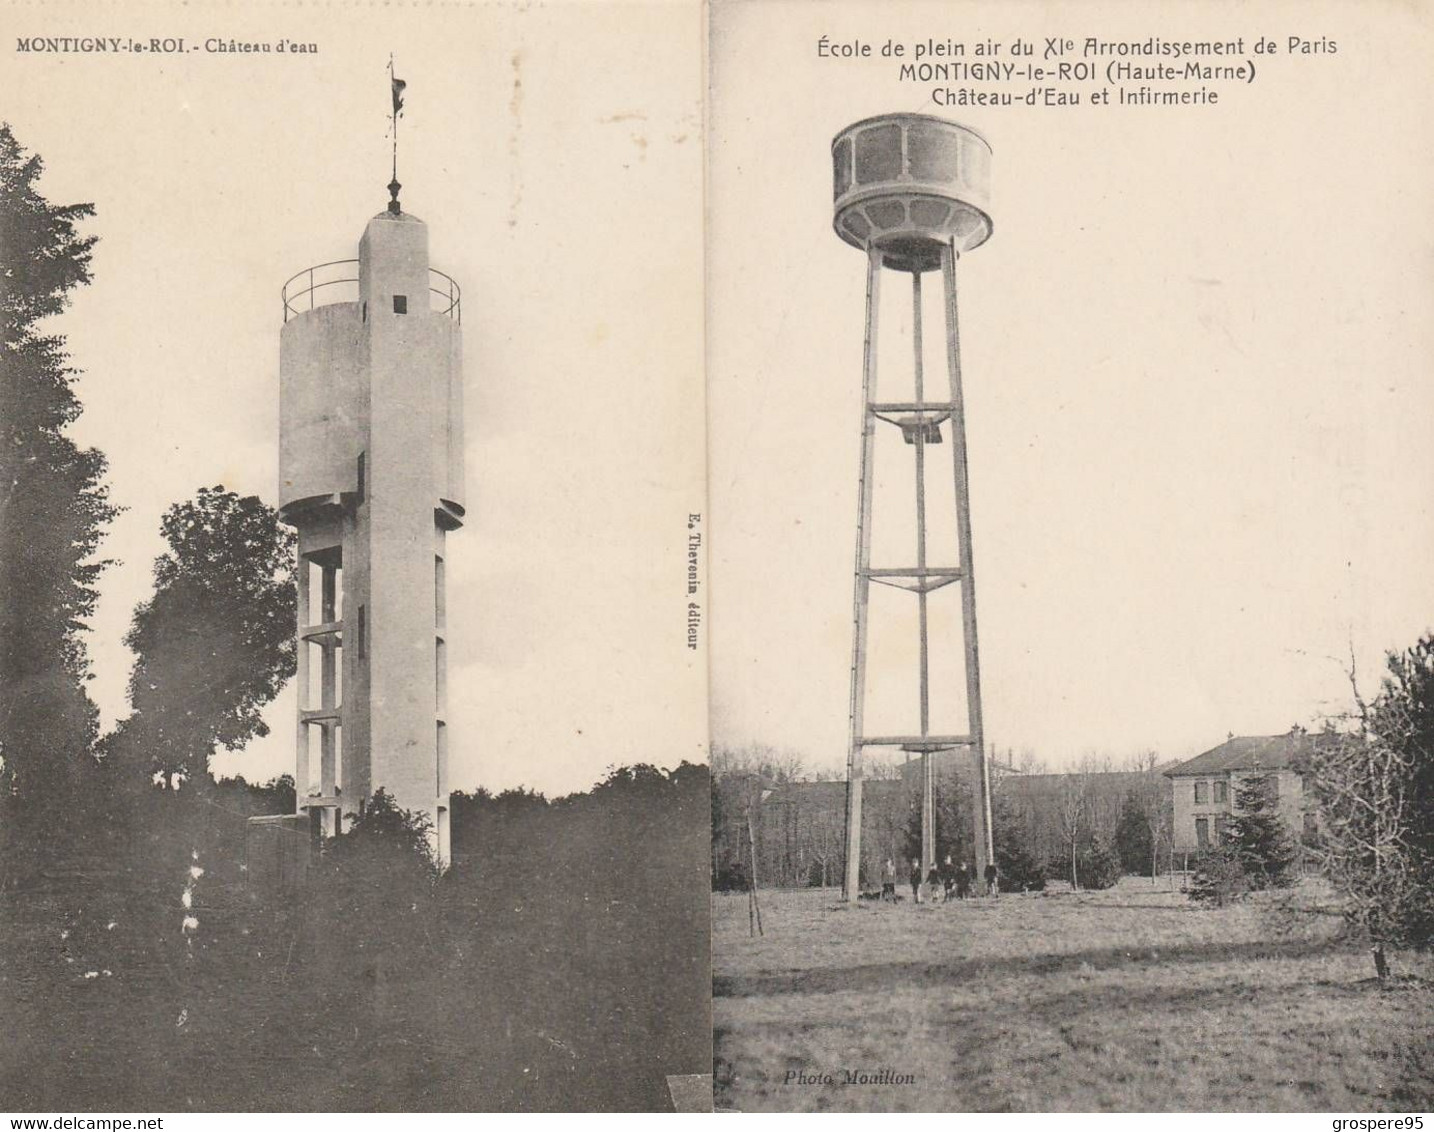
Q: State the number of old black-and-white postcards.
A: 2